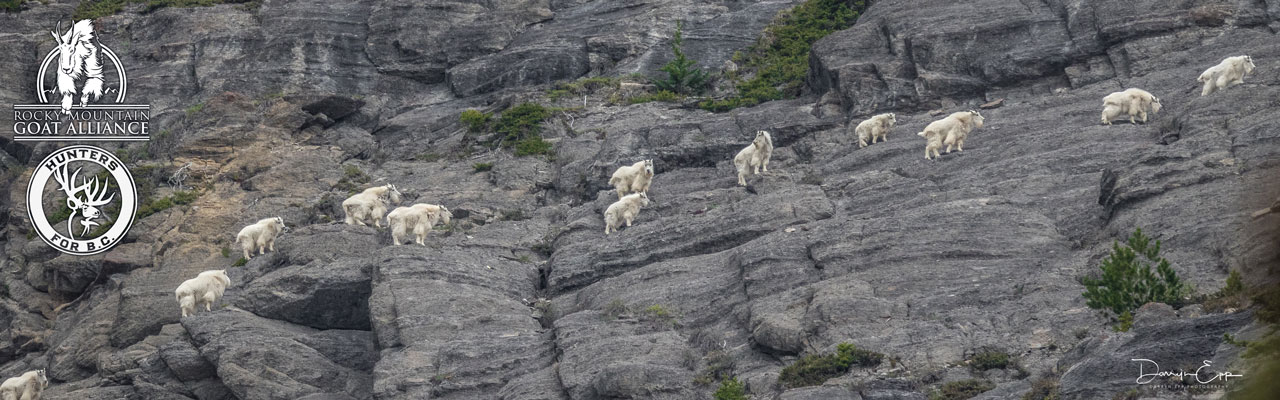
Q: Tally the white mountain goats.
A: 12